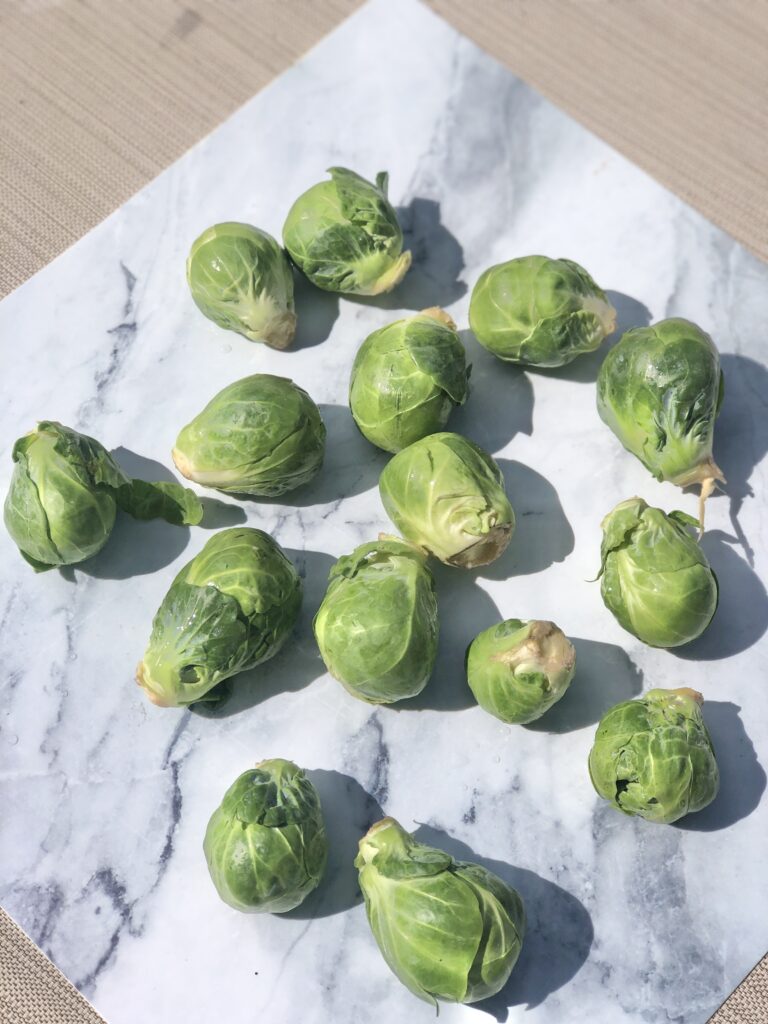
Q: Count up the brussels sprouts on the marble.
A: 15